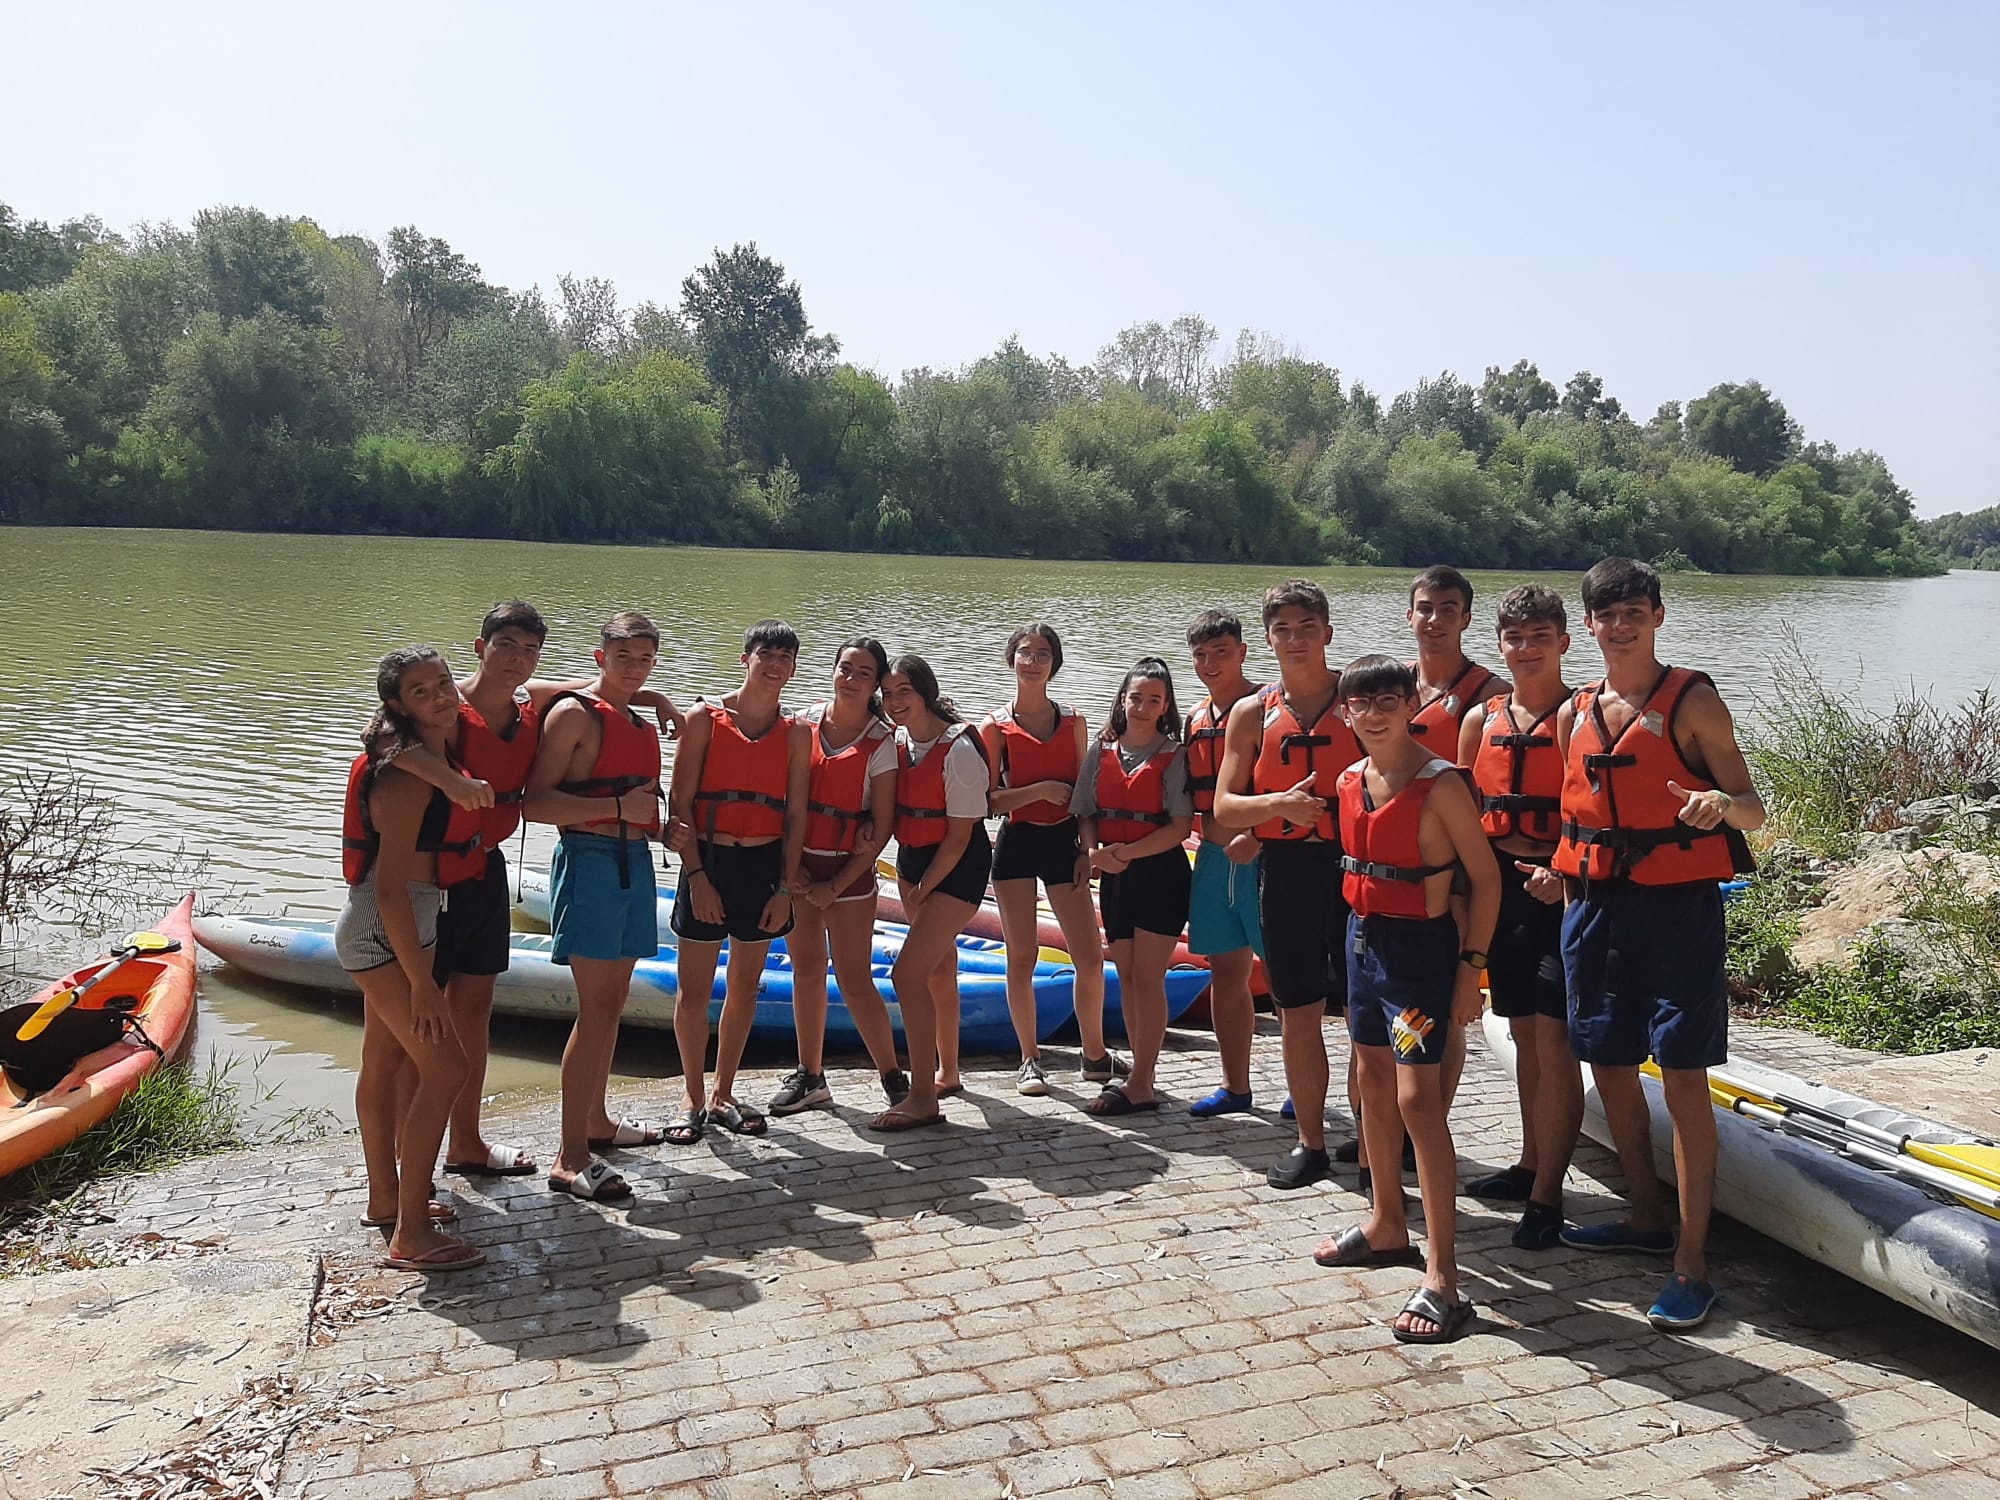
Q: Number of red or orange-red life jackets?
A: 14